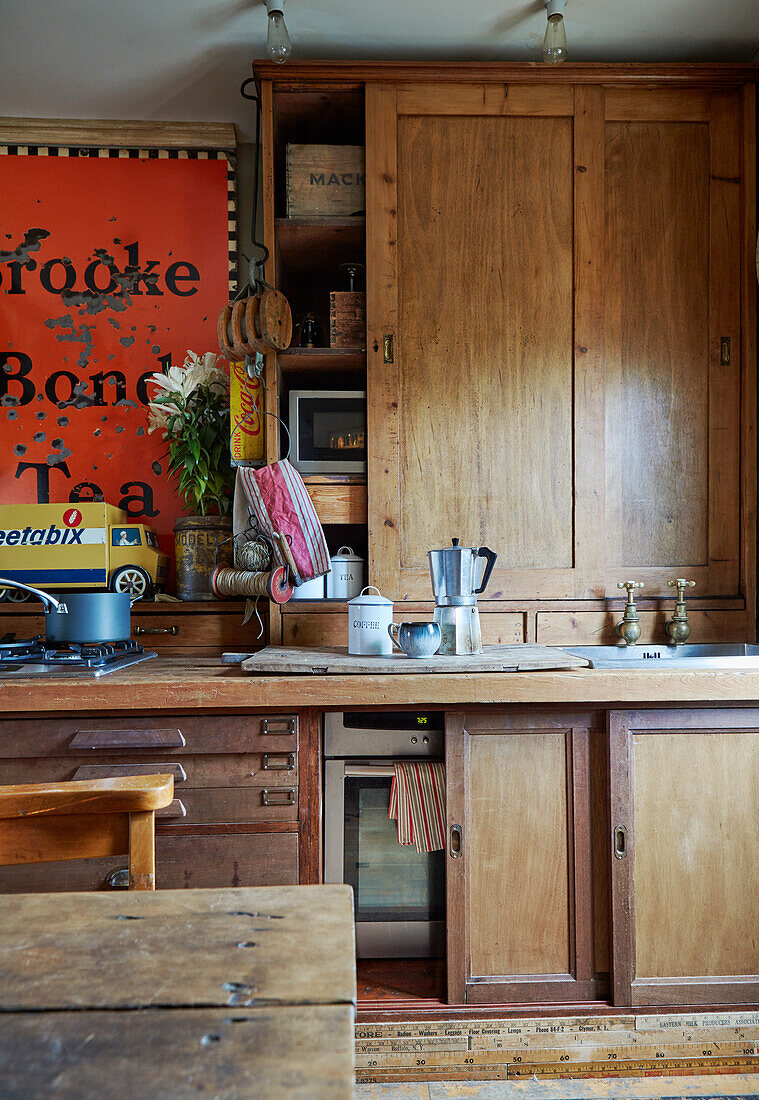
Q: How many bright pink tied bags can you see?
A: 0